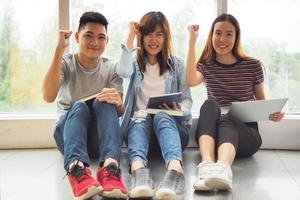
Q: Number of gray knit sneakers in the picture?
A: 2